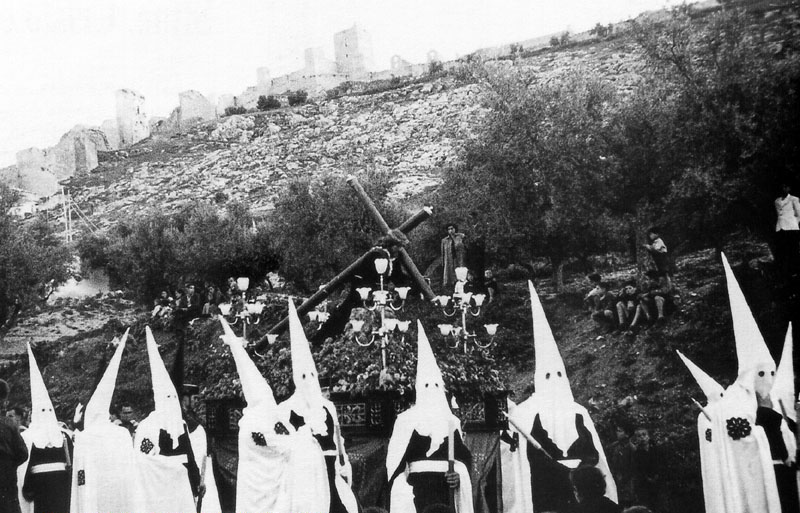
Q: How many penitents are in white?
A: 10